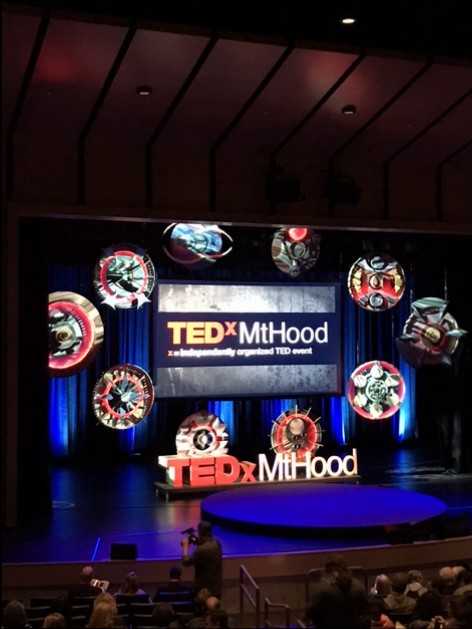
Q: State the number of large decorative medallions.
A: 10